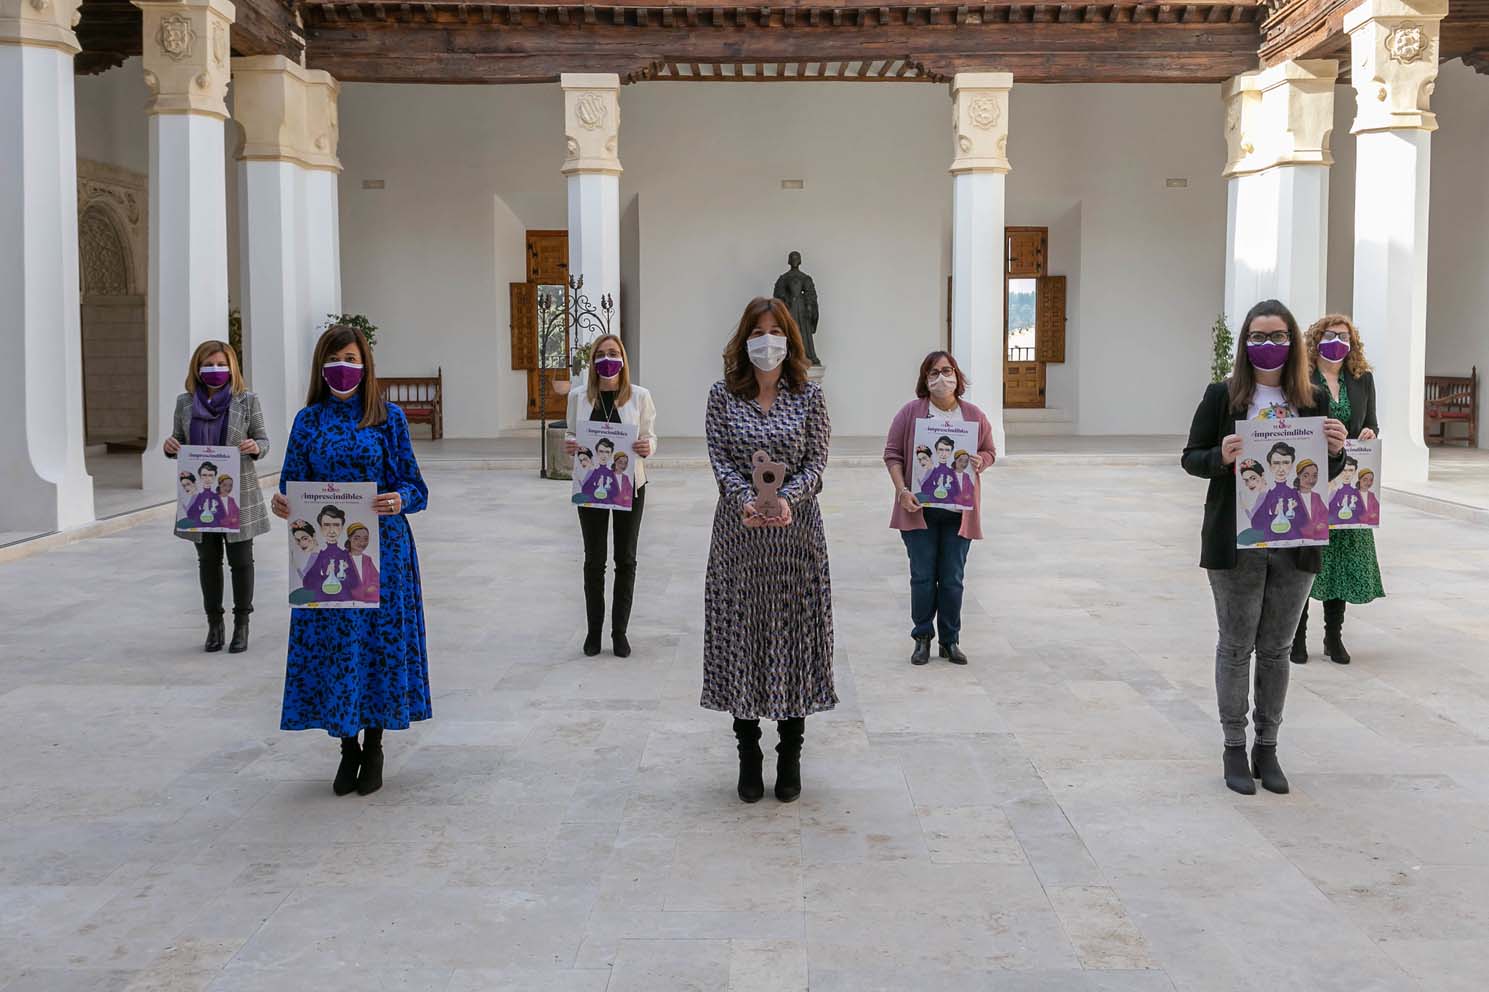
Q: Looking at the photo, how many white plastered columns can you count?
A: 7